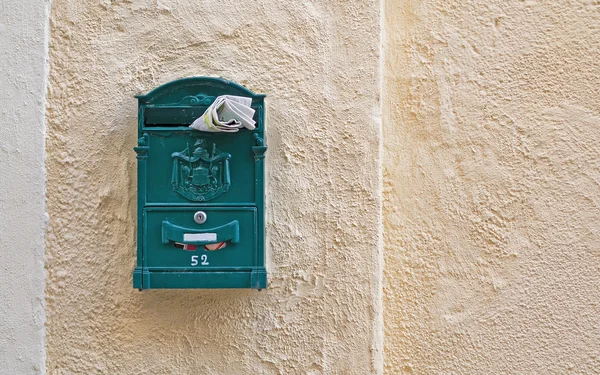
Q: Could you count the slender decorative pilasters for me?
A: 2